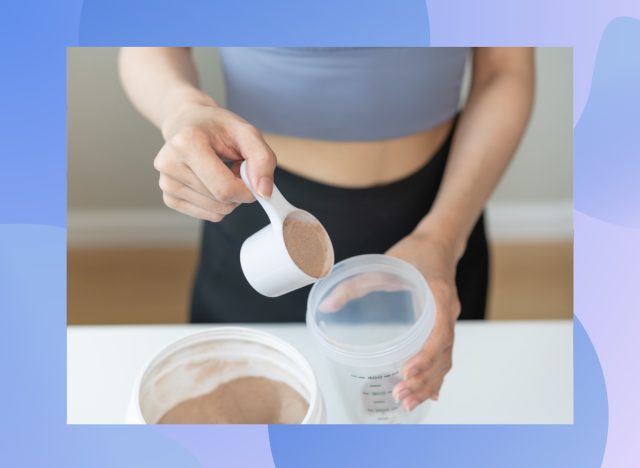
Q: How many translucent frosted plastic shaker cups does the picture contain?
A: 1